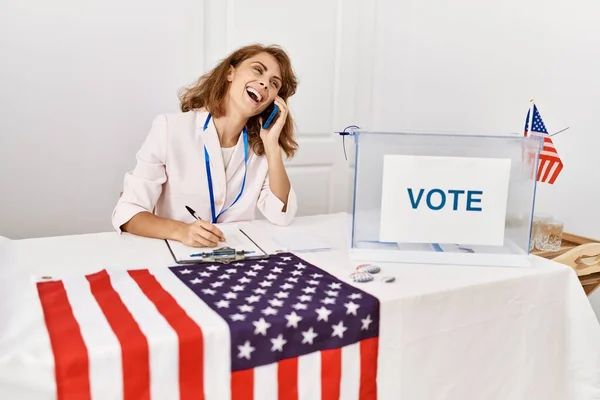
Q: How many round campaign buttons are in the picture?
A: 3